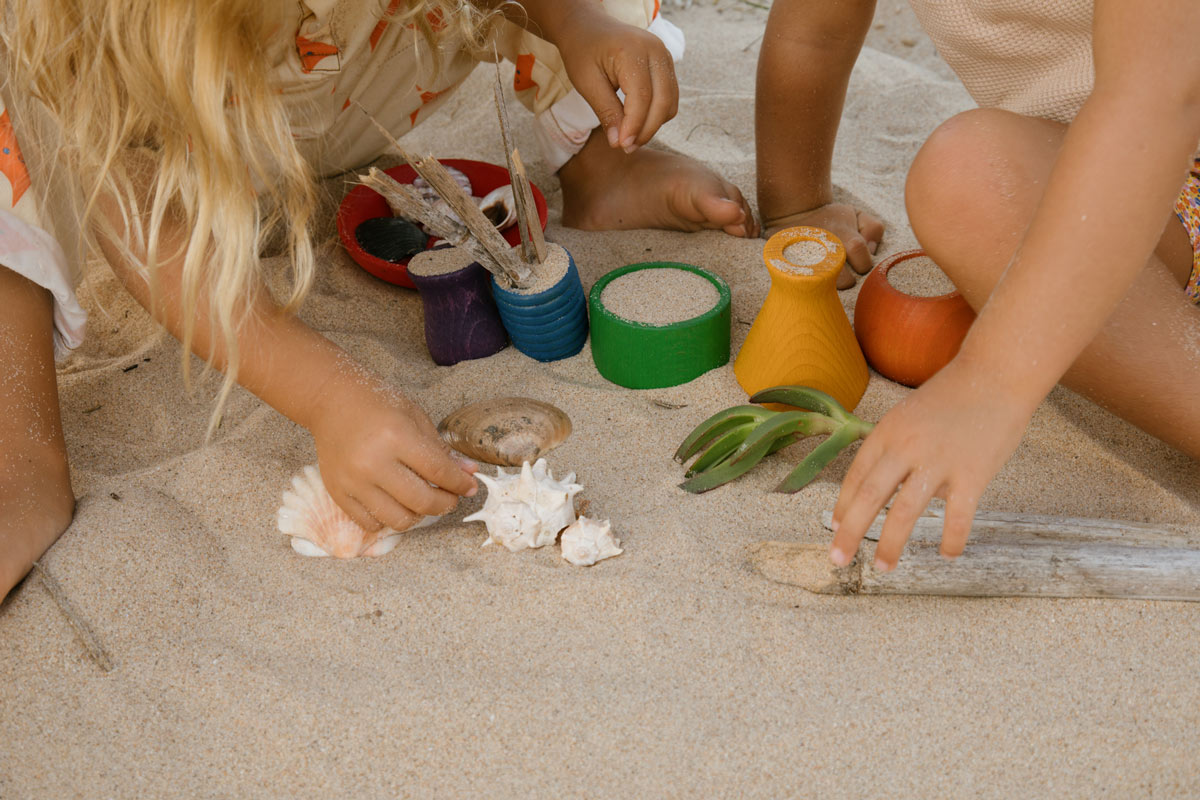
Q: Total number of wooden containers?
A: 6